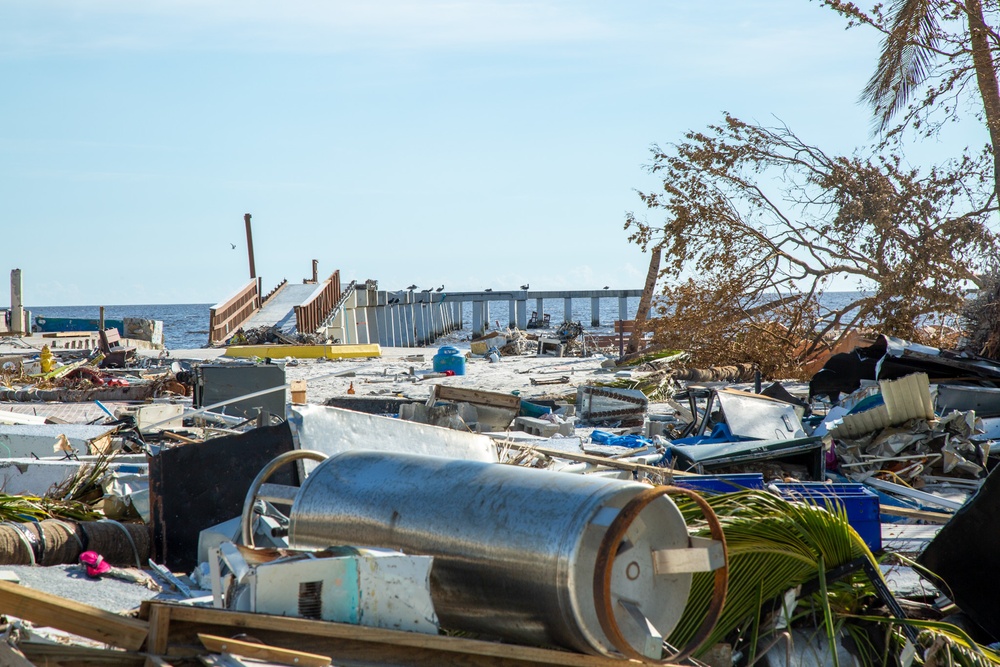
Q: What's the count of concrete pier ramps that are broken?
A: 1